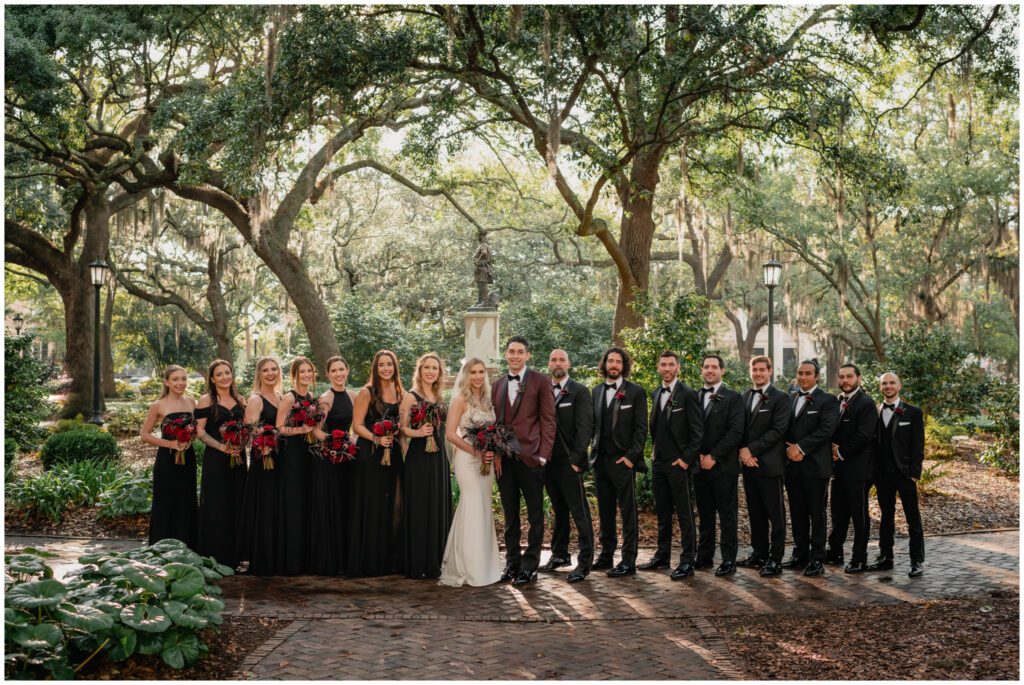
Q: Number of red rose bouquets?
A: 8